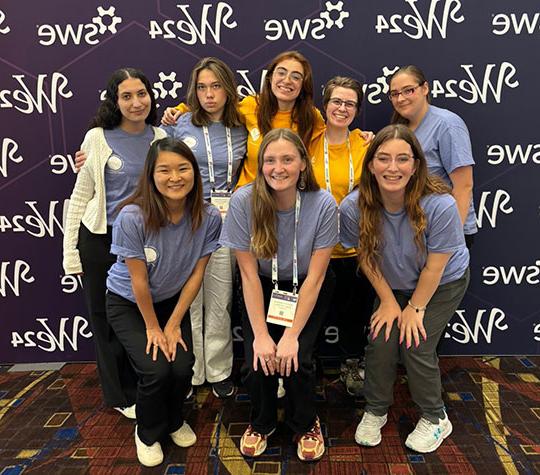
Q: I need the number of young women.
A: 8